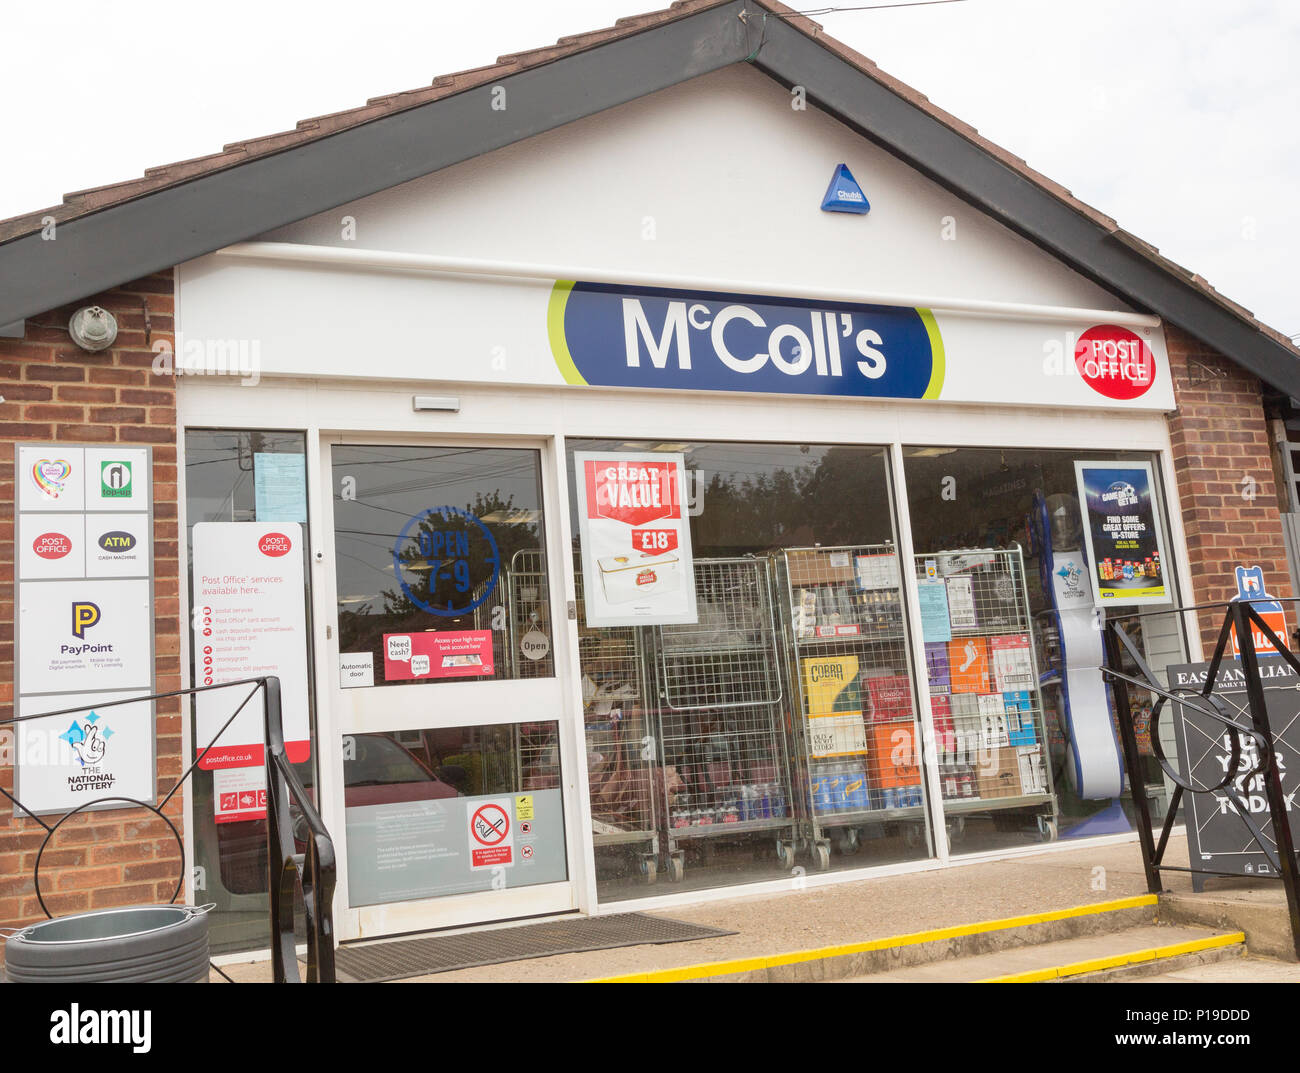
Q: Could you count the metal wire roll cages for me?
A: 4